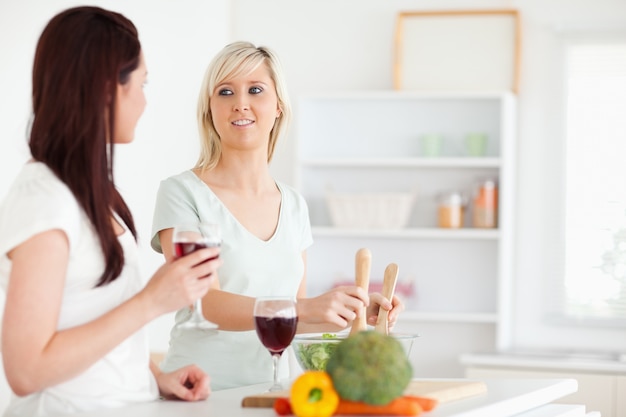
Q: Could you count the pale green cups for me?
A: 2